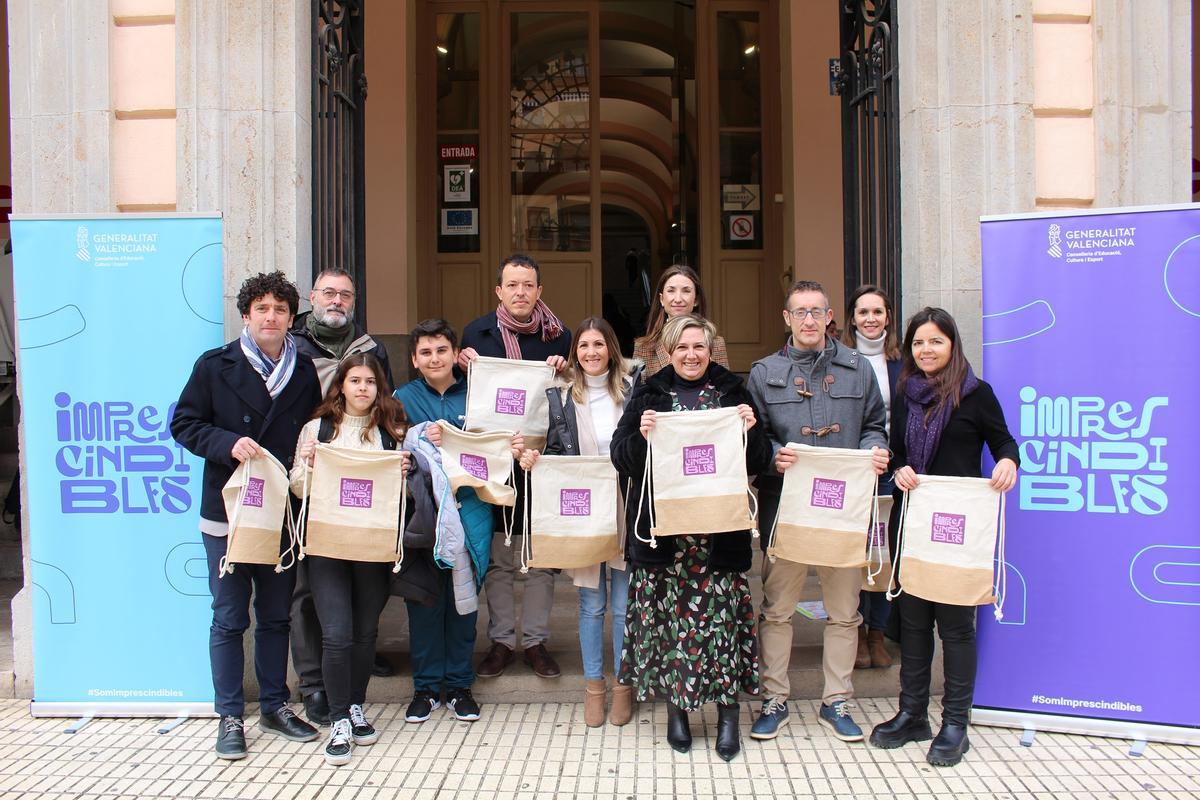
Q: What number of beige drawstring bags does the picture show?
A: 9